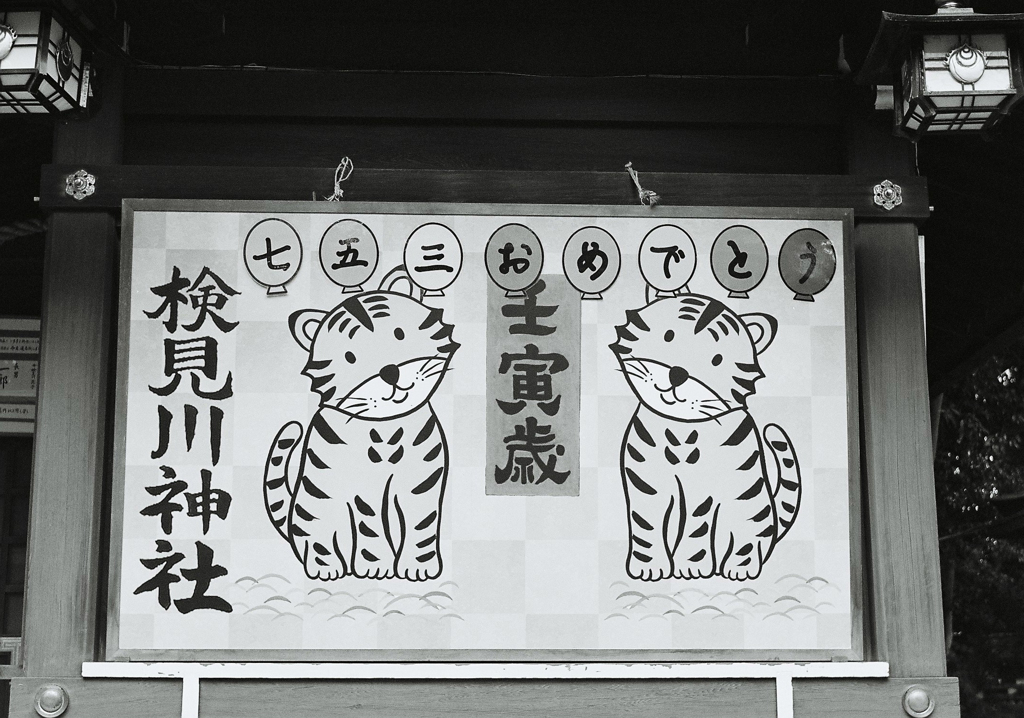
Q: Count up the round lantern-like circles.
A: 8